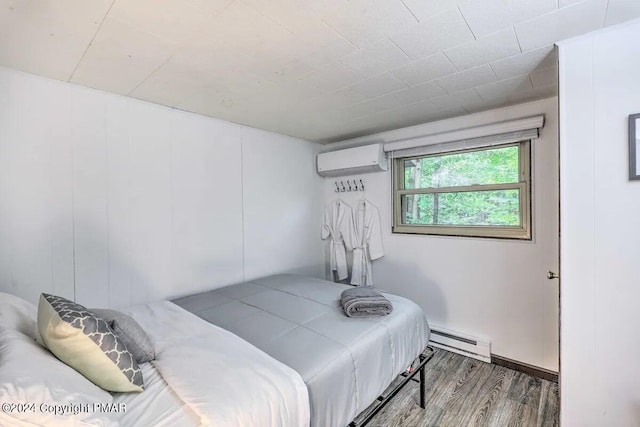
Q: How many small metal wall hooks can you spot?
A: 5